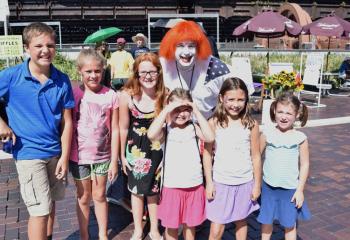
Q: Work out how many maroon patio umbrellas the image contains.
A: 2